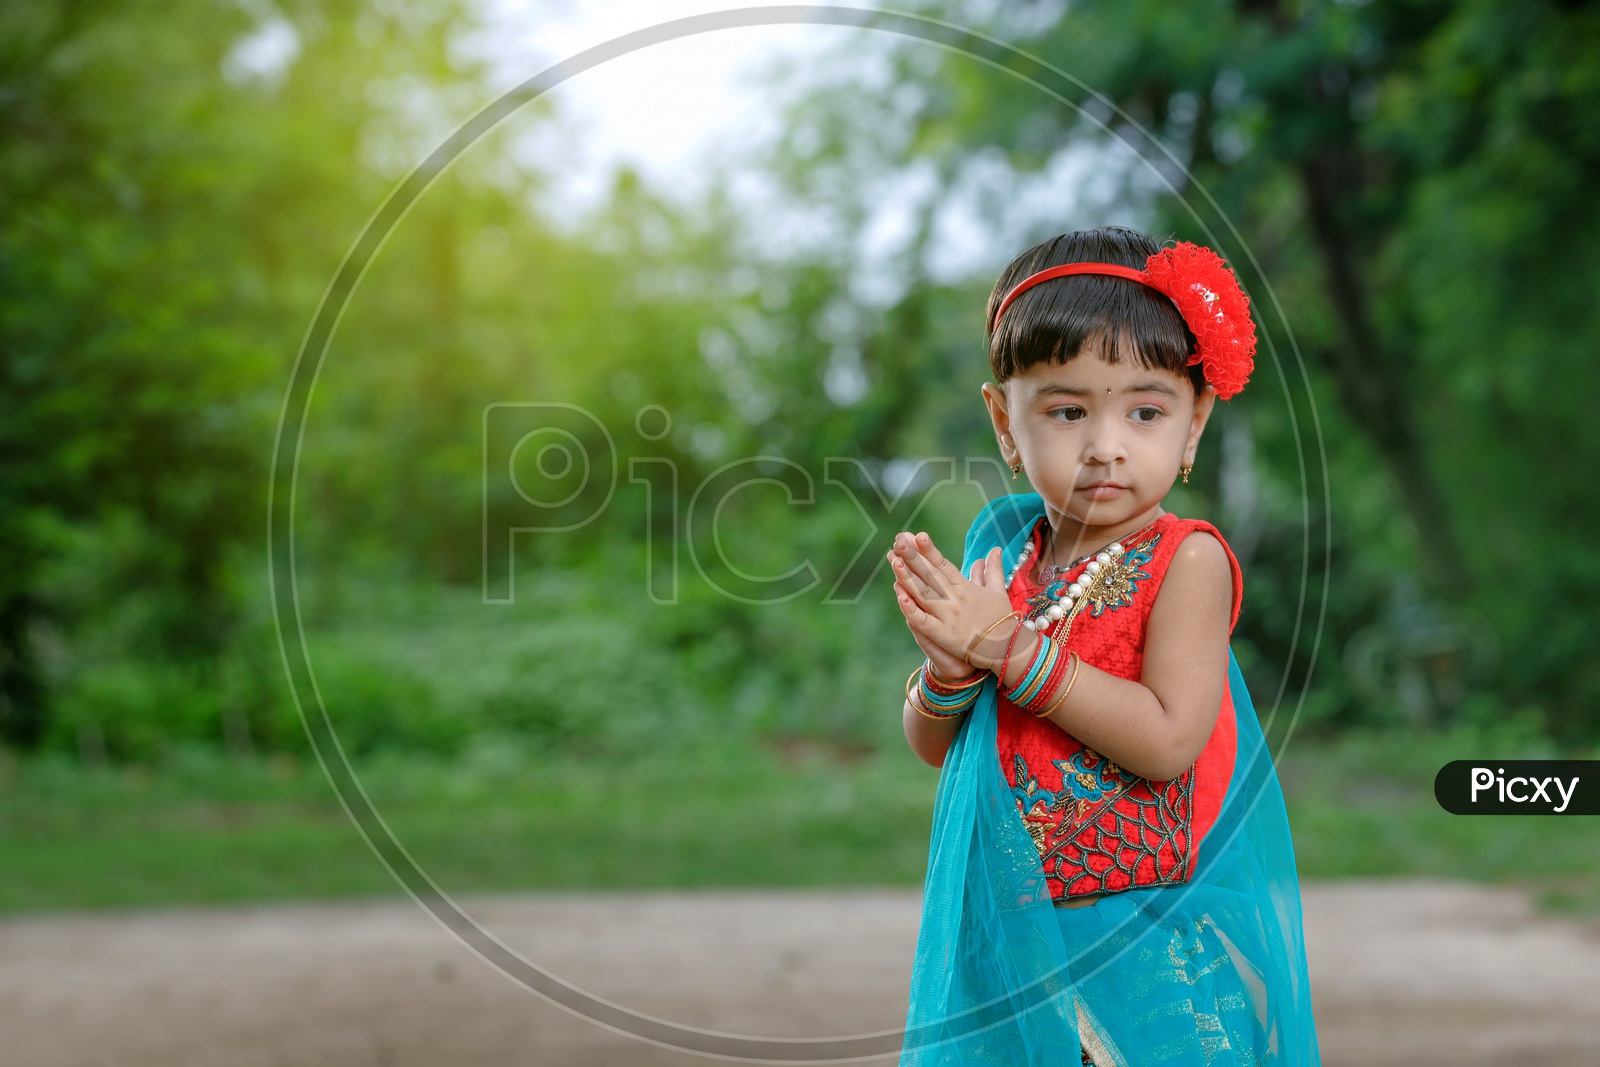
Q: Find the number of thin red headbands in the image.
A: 1